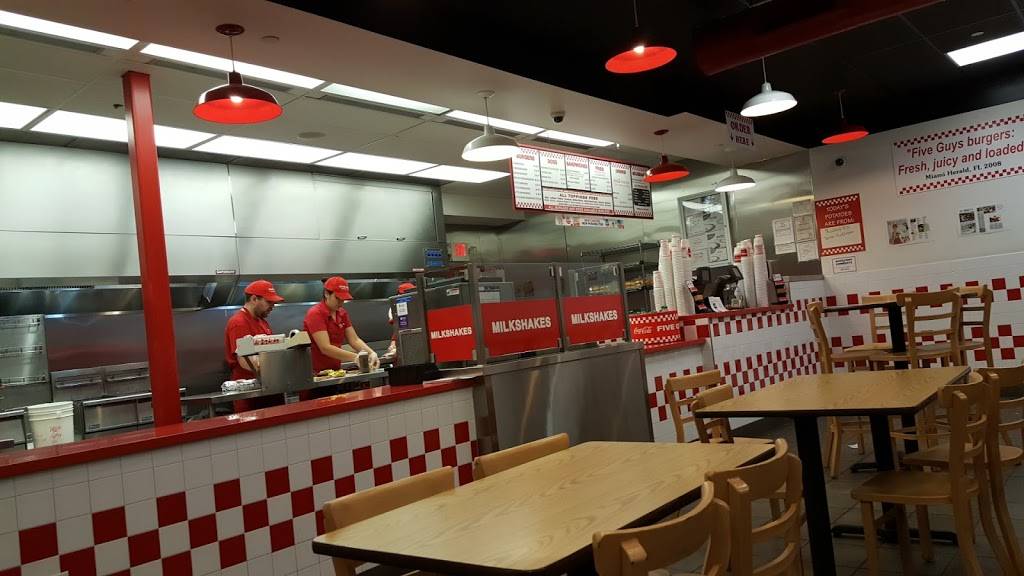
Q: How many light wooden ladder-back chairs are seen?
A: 12